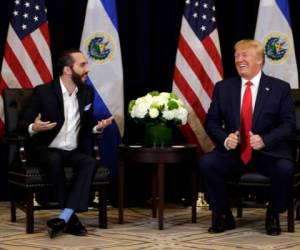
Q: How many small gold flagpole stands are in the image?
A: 3